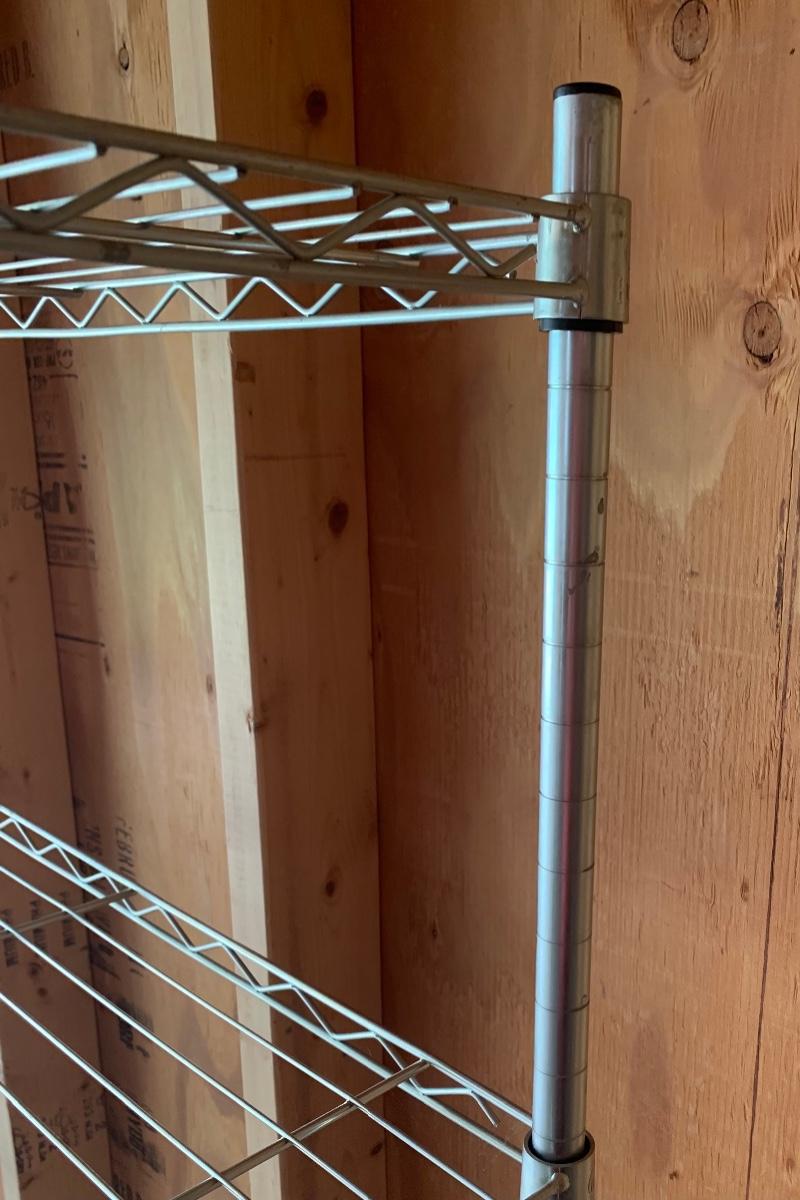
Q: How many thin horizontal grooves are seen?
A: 11